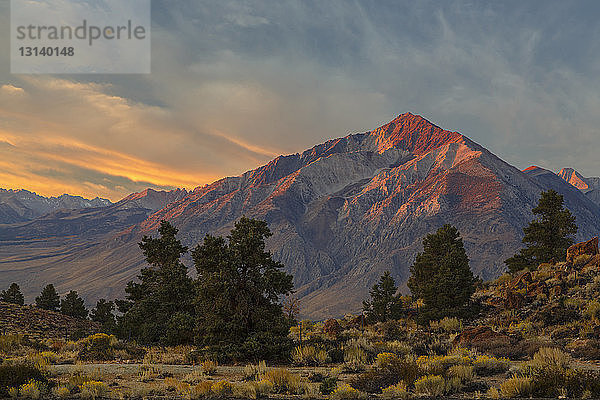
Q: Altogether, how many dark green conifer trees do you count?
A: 9